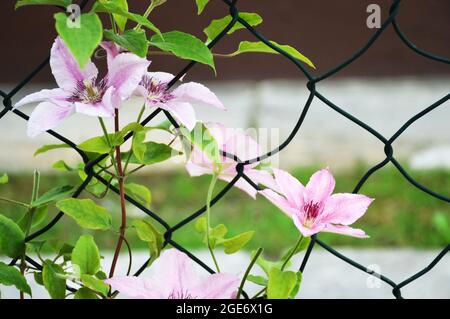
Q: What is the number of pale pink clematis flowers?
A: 5